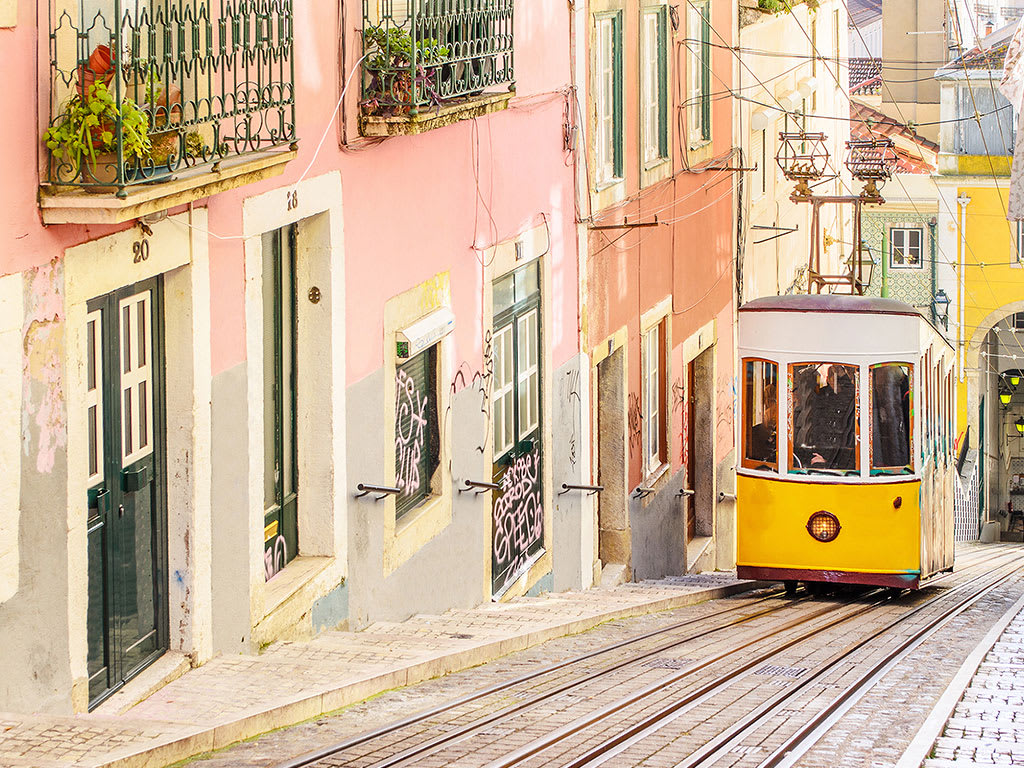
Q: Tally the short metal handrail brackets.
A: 6